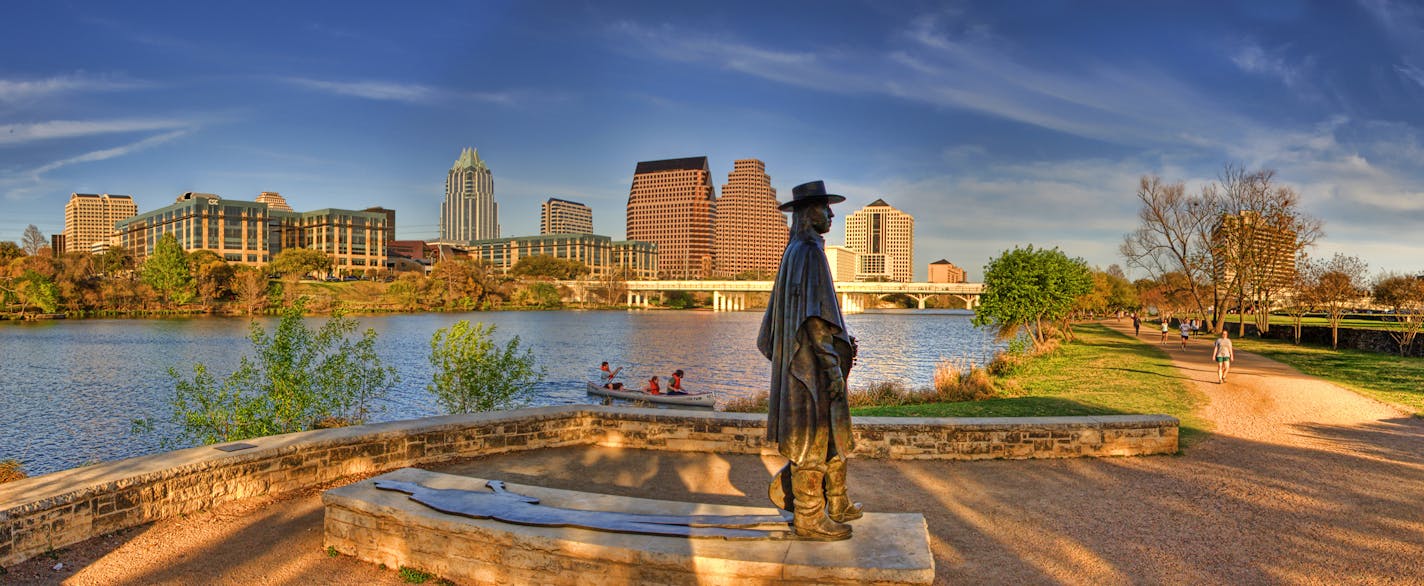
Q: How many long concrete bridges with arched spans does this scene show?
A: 1